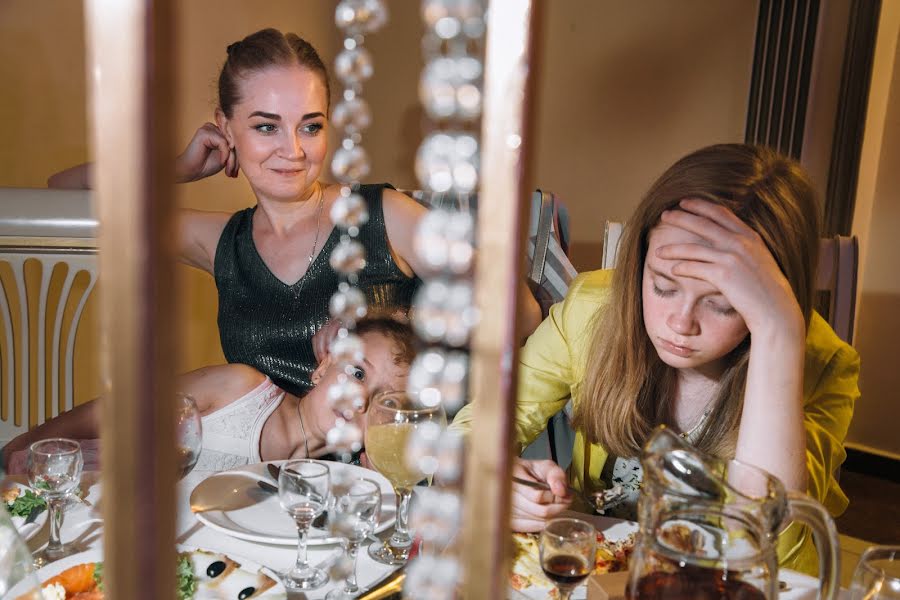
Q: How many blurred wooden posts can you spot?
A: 2